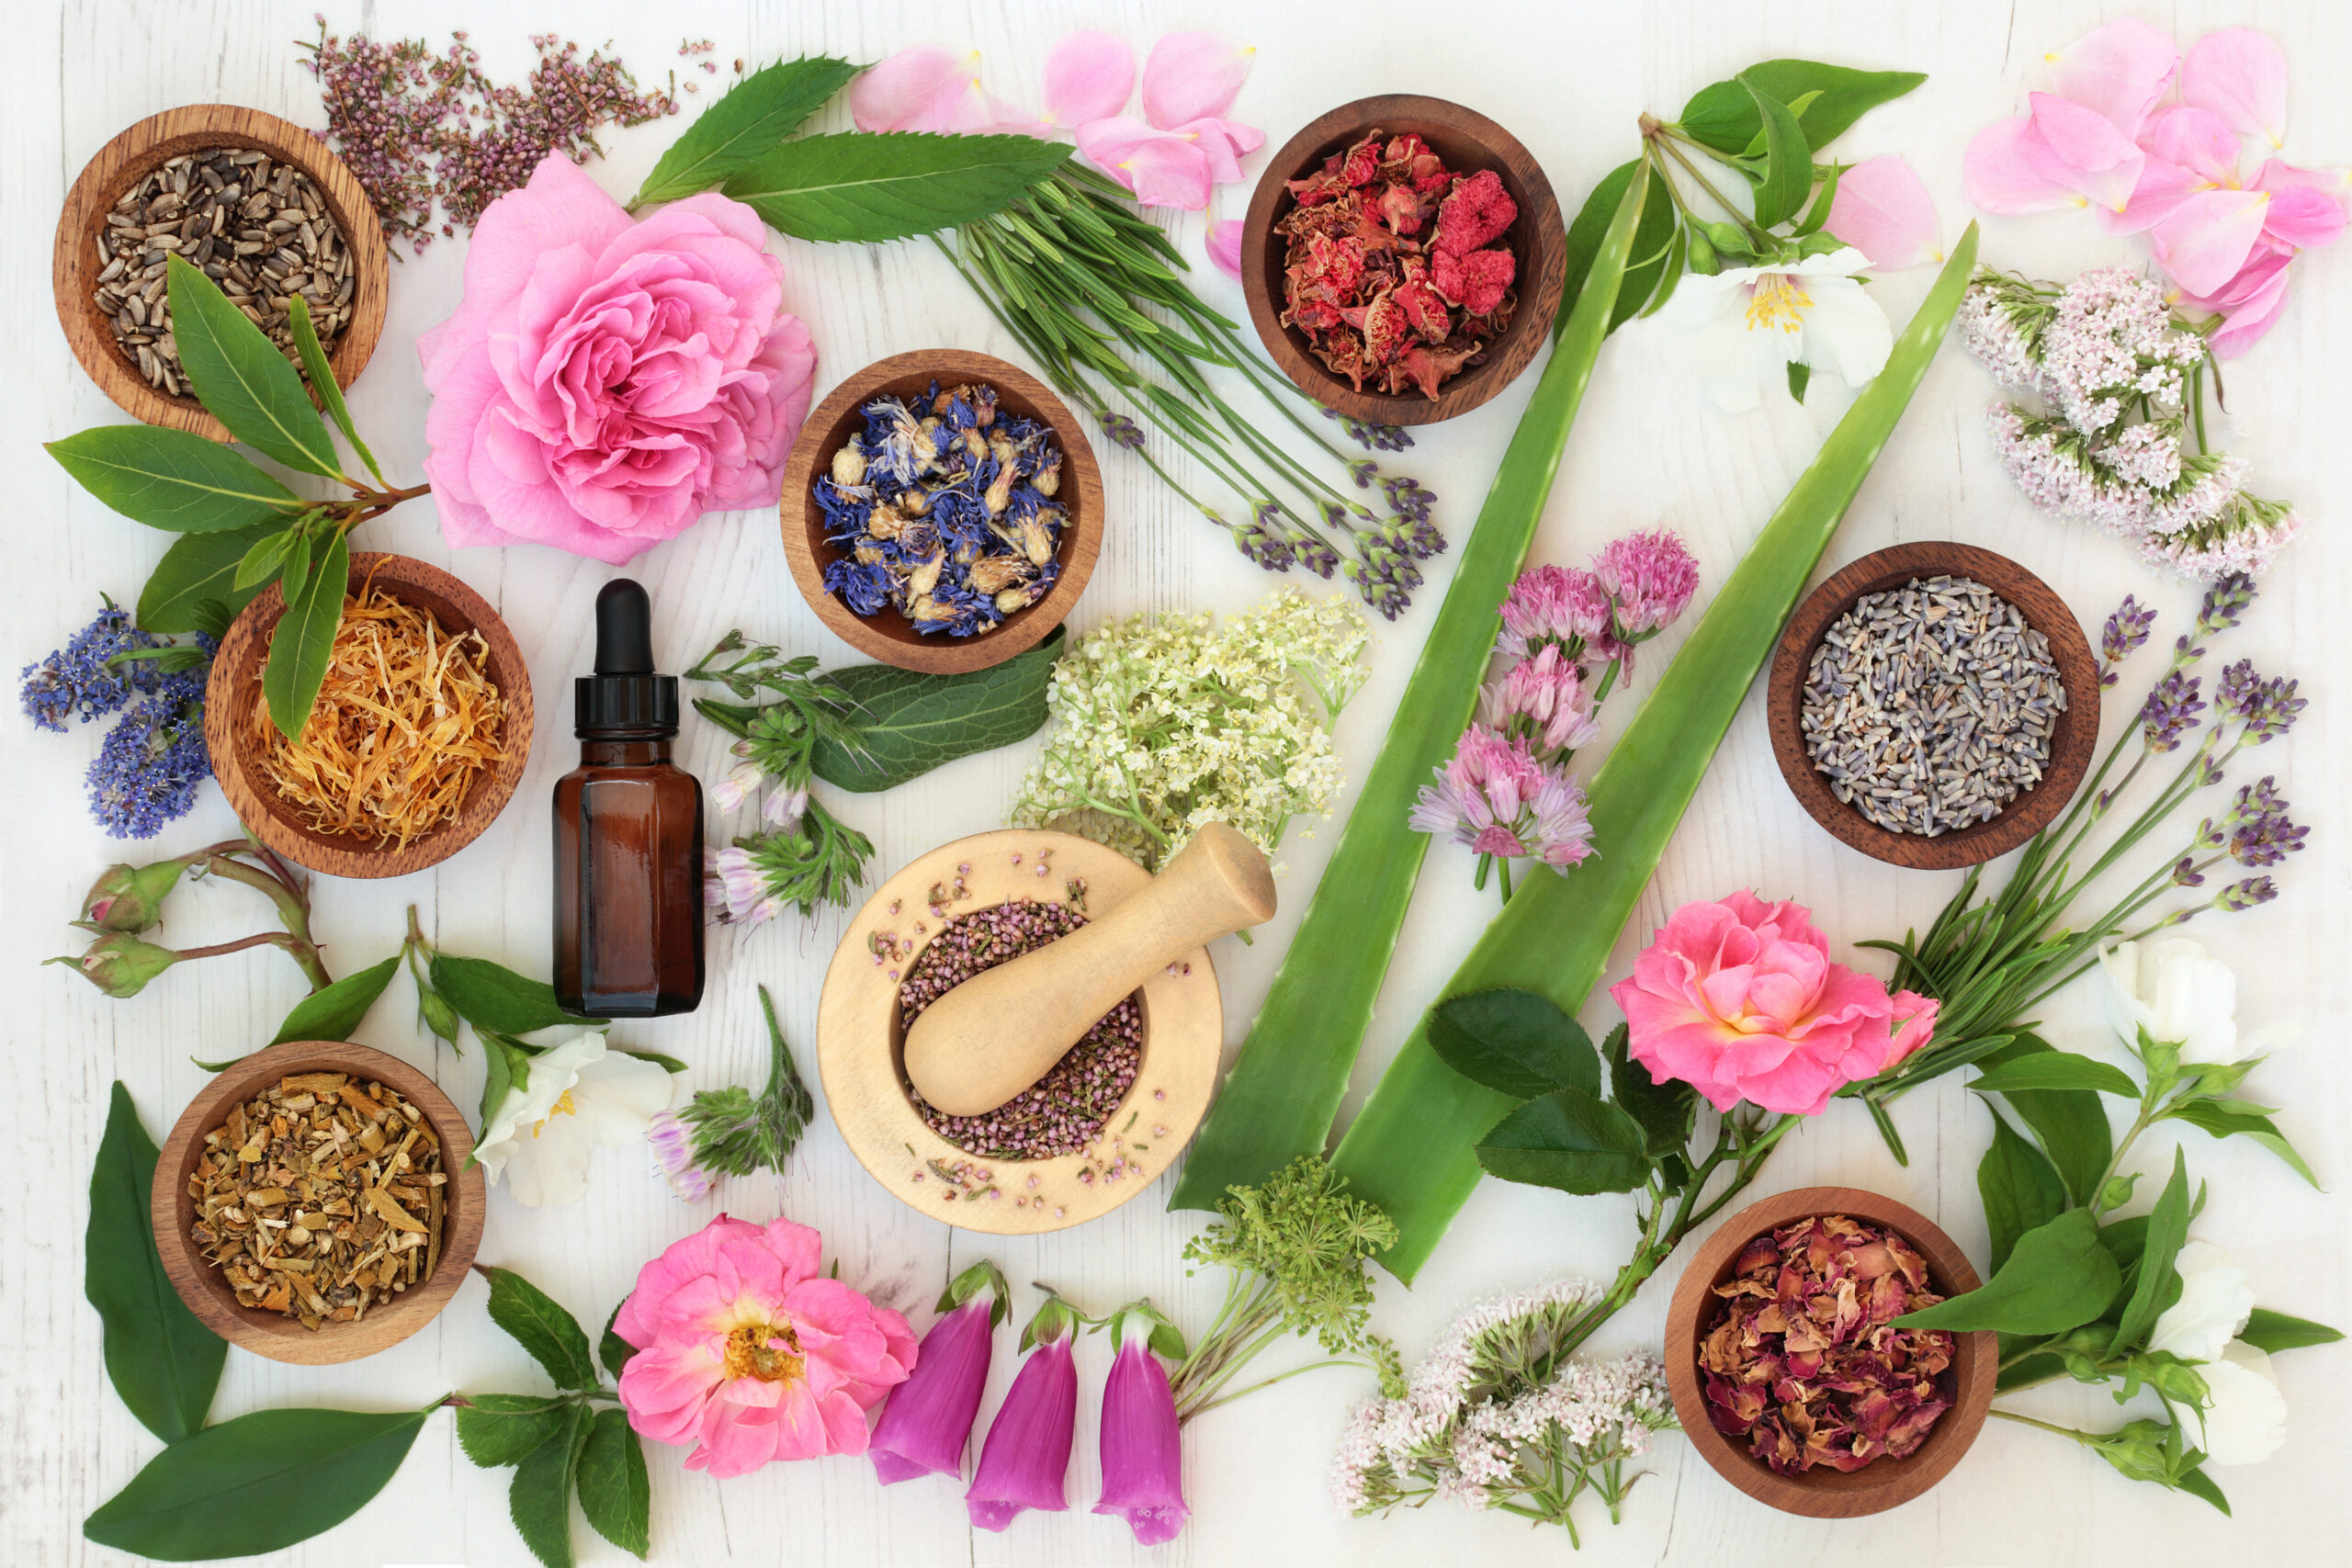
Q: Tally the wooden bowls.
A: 7